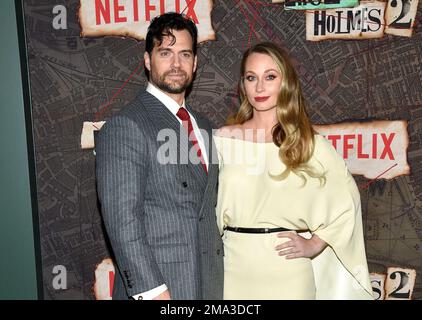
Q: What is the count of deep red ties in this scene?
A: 1